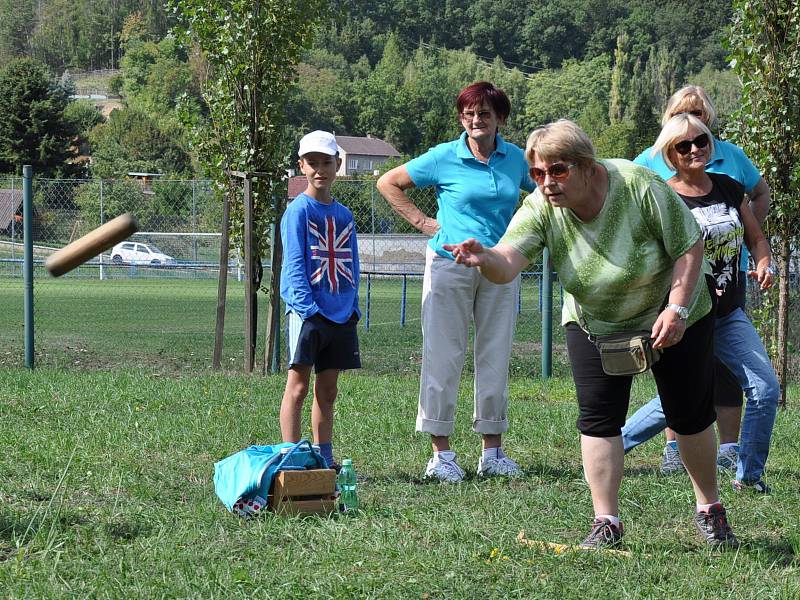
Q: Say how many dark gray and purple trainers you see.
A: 2